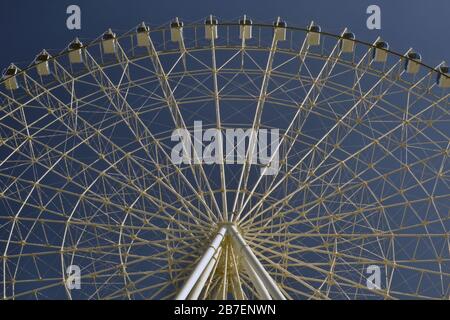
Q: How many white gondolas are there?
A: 14